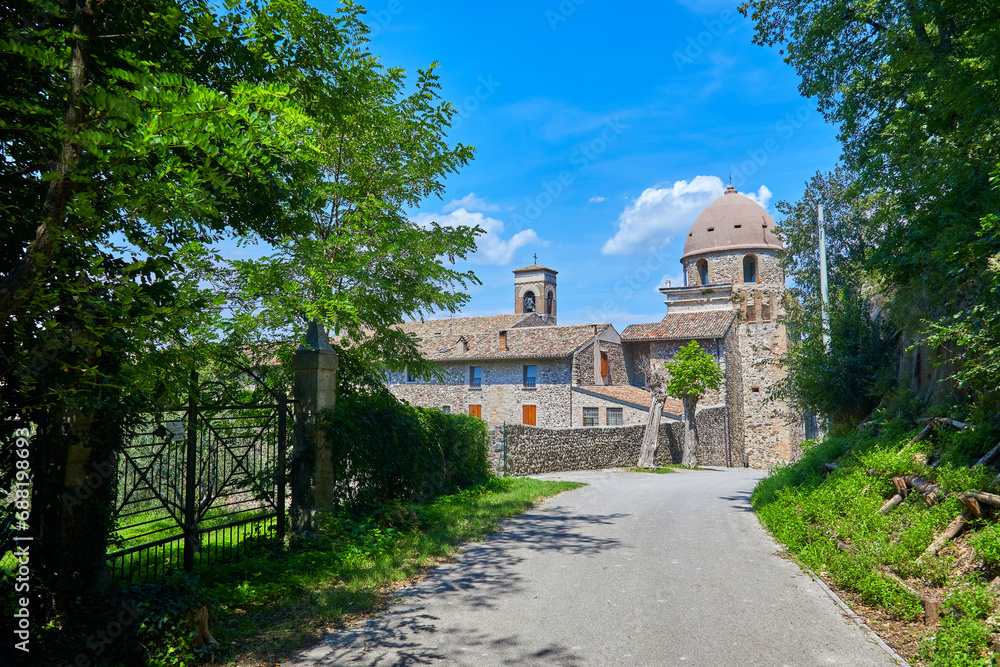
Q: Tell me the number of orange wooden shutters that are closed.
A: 3